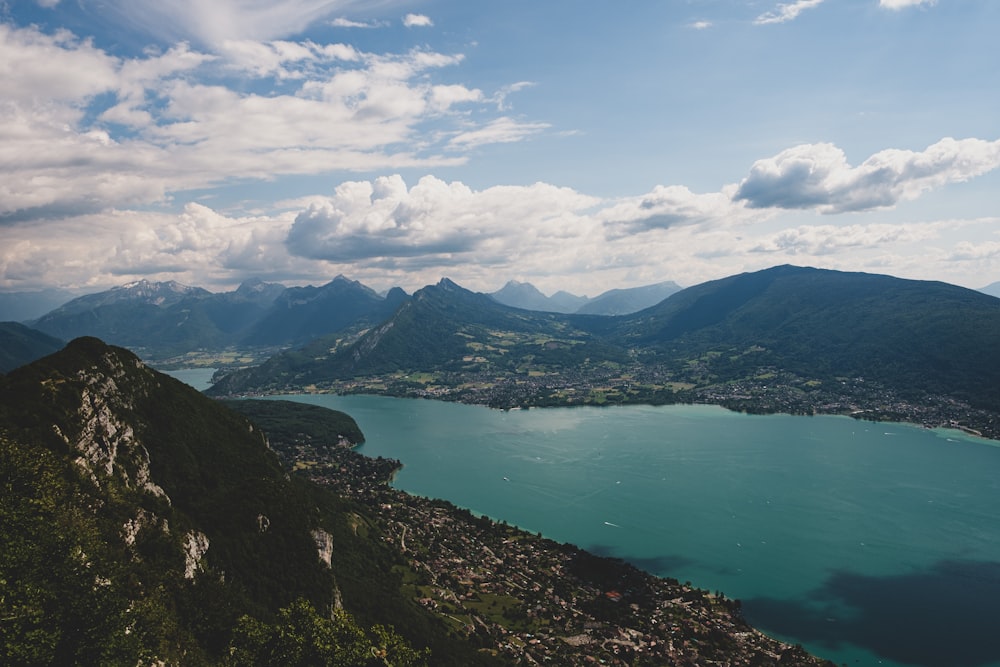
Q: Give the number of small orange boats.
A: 0